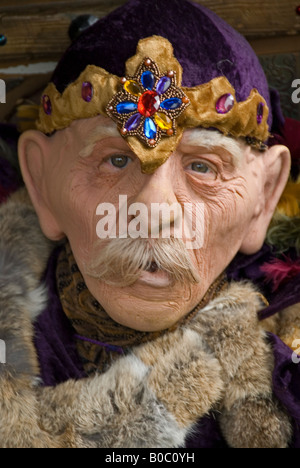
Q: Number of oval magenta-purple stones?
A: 4